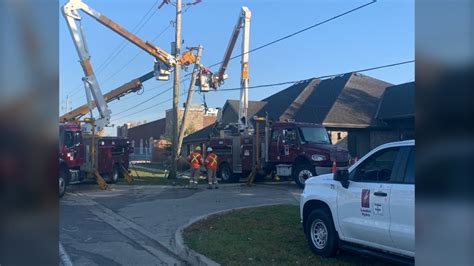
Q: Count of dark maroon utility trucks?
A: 2